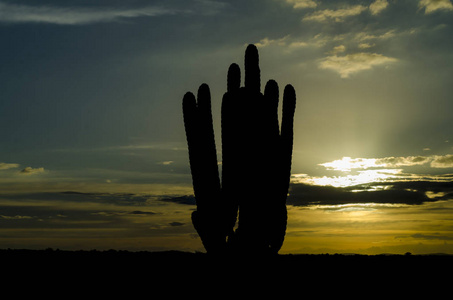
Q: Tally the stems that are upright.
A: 6